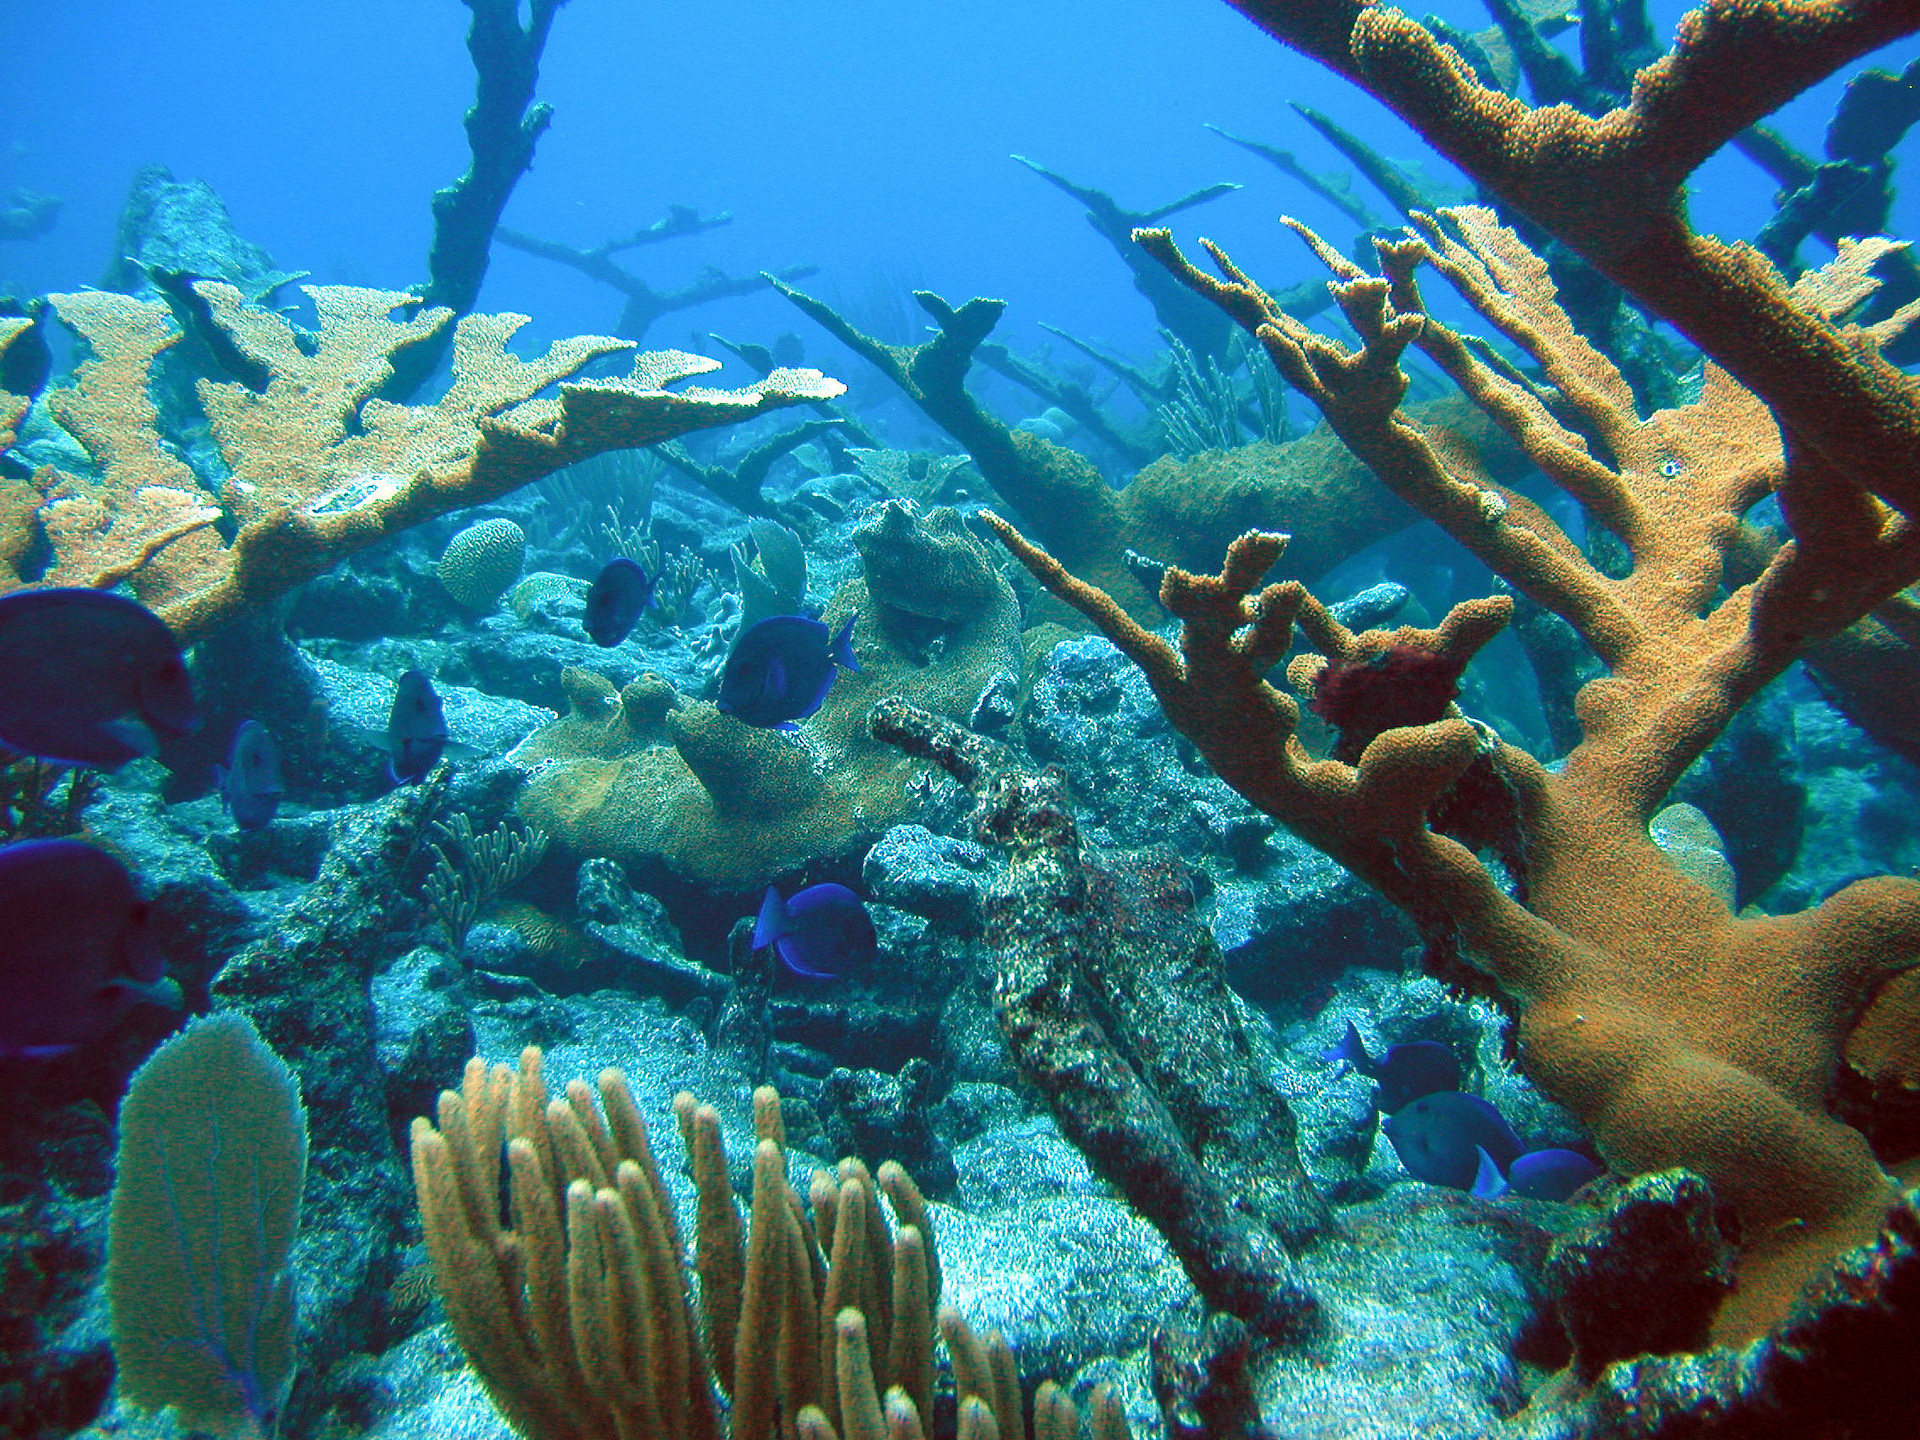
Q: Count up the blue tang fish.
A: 10